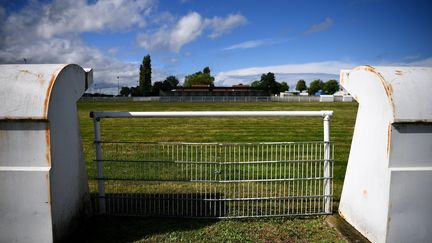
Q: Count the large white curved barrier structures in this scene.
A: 2